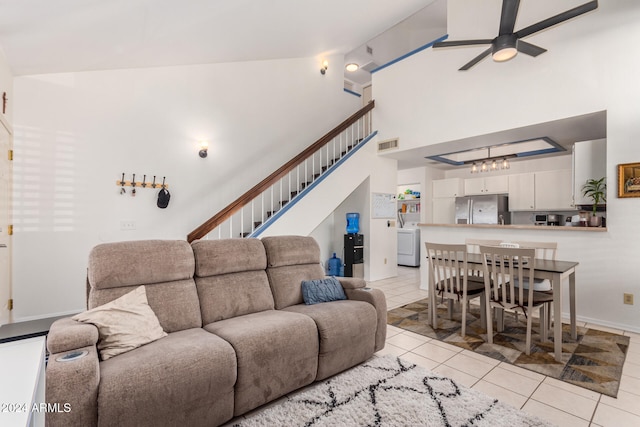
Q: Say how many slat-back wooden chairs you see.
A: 4